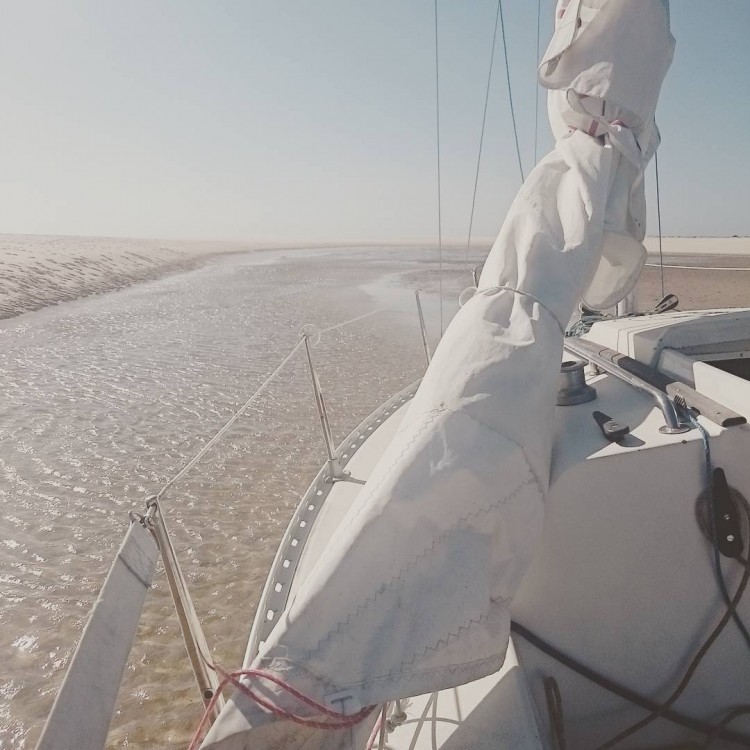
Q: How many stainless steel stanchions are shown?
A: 3